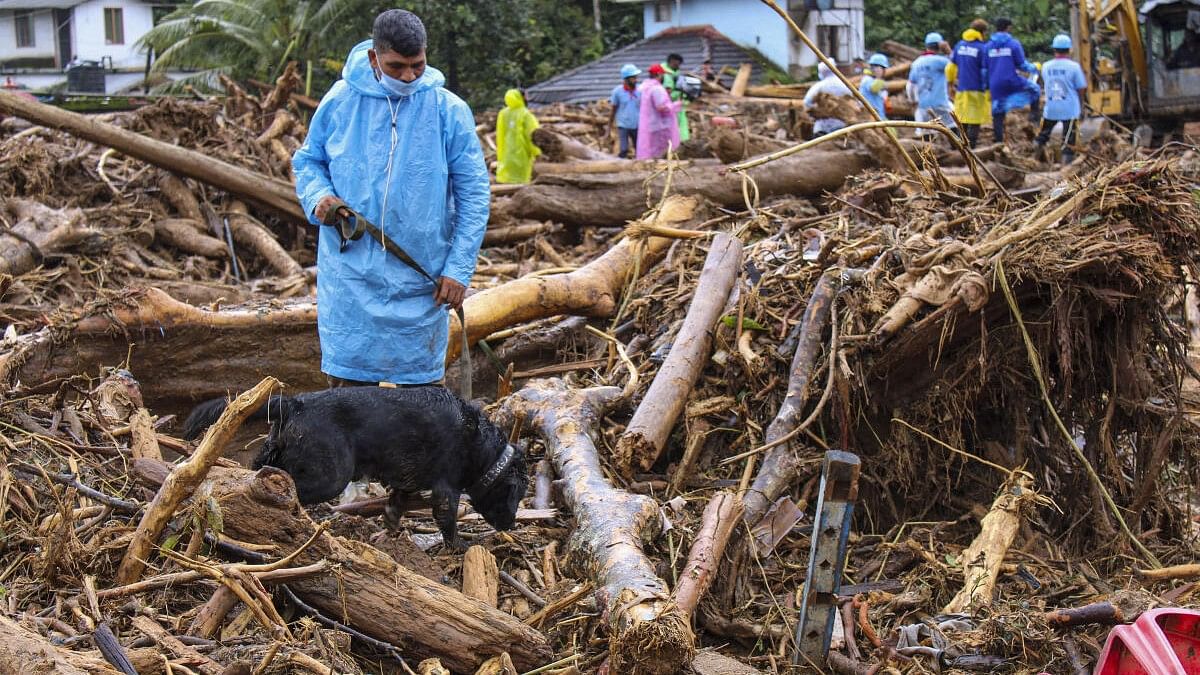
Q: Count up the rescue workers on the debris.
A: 11